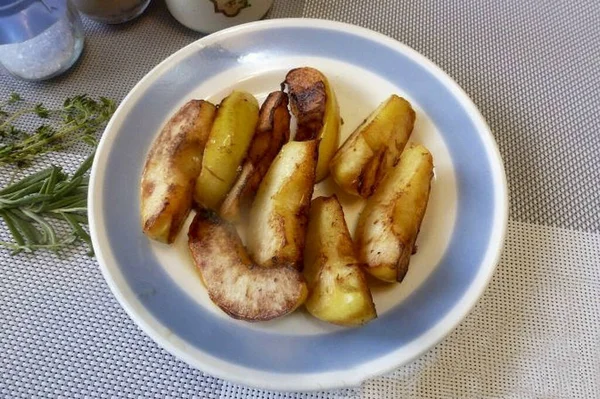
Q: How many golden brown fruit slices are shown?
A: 9